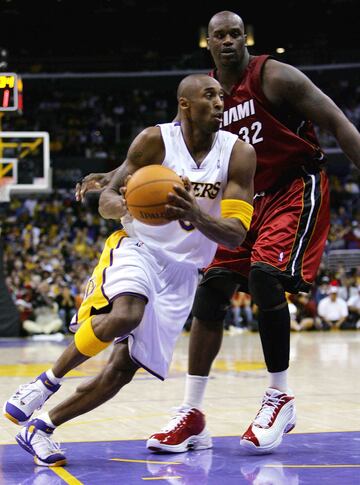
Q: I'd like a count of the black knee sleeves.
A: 2